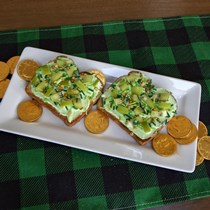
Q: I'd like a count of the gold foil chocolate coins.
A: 13